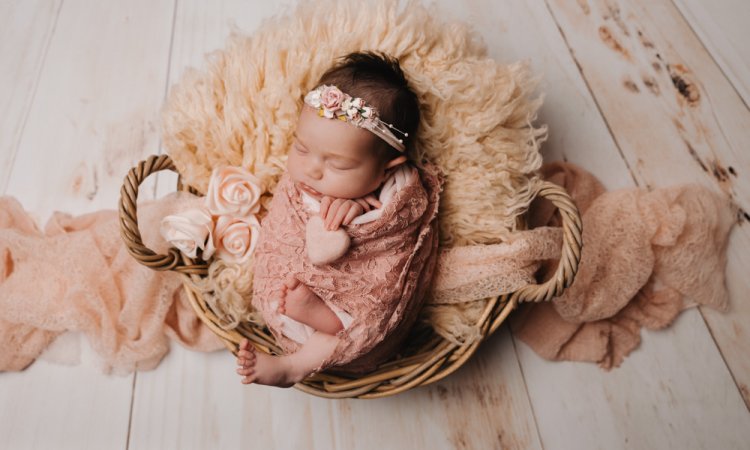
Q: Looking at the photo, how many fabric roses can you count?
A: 3